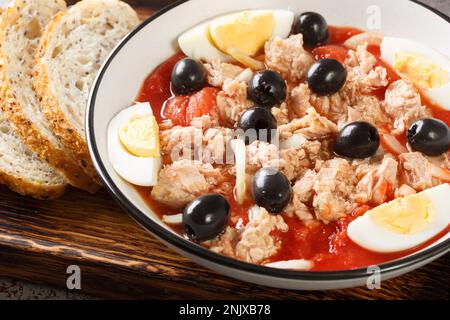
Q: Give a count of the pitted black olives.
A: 9